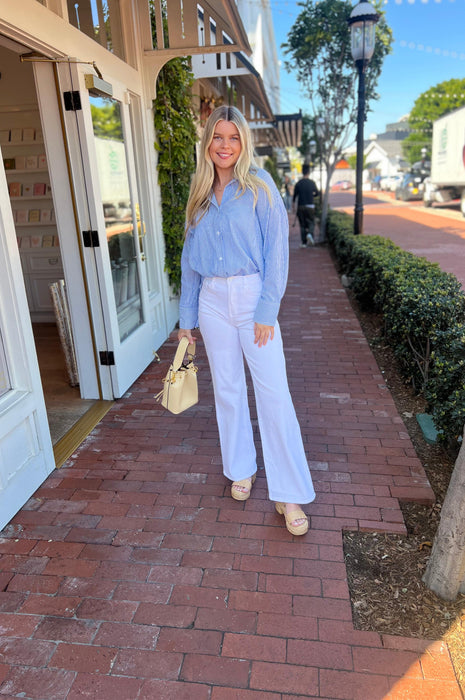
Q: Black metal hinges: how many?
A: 3